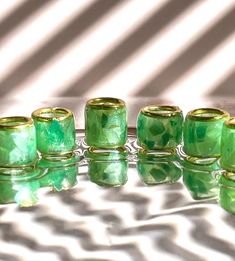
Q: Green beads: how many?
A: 6